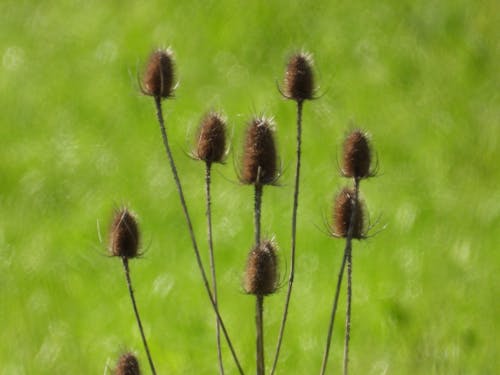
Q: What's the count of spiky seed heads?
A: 9